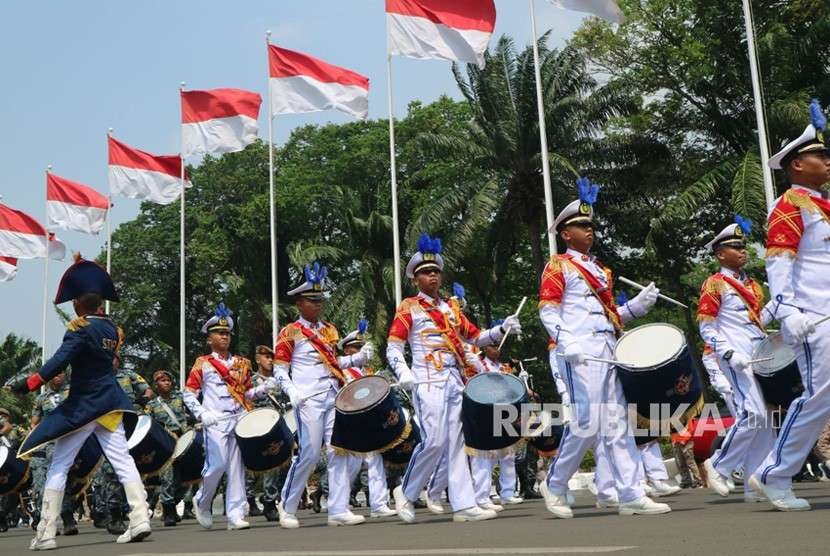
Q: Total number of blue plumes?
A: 10